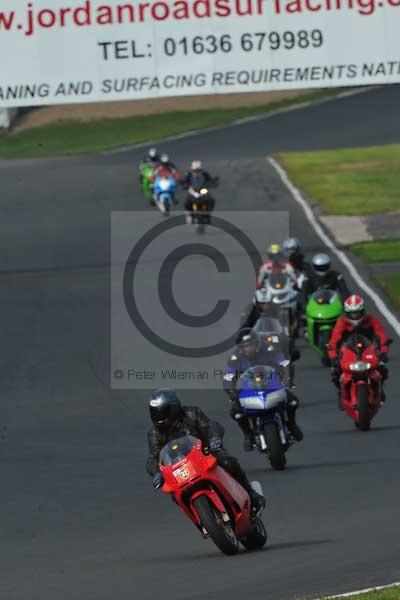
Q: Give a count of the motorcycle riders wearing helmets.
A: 10